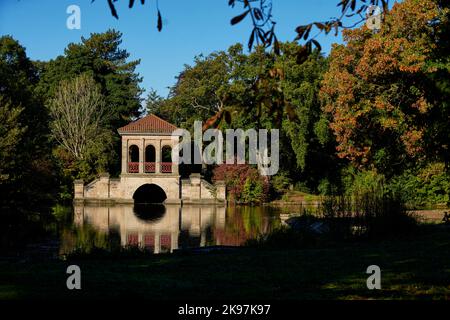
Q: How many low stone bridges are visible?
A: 1